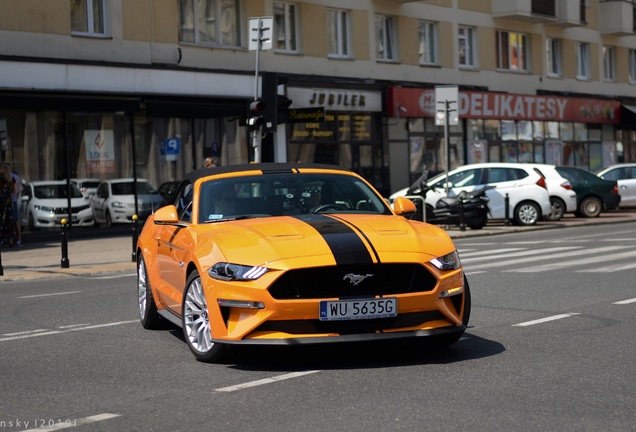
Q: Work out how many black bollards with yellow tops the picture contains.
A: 2